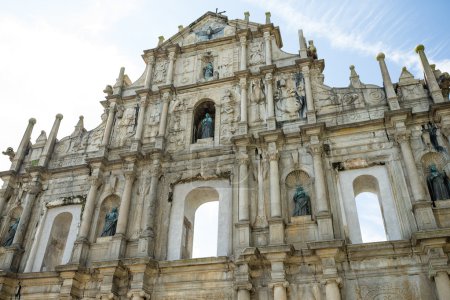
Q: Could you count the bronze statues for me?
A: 6